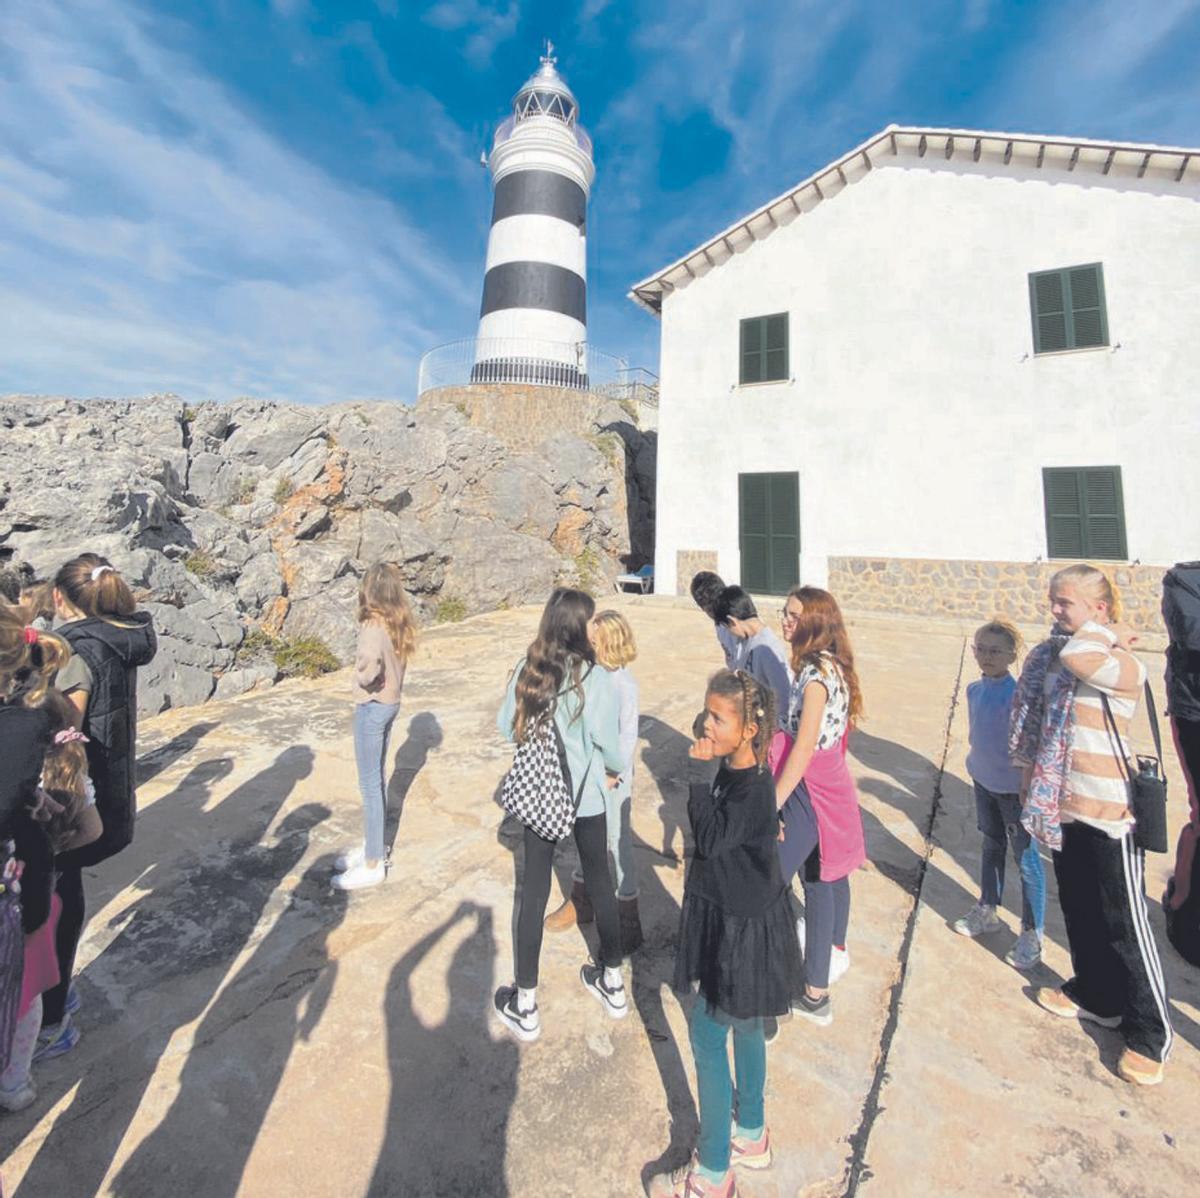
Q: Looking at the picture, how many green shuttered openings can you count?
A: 4